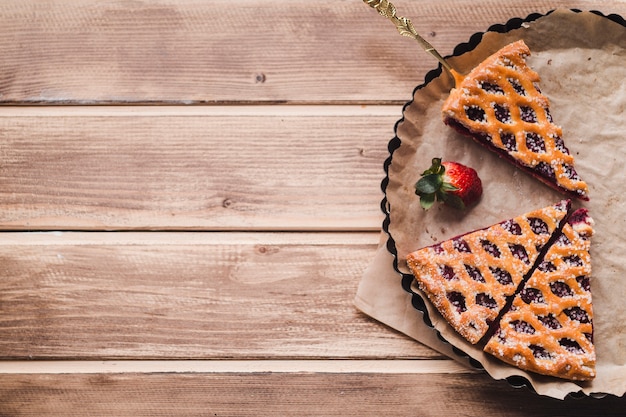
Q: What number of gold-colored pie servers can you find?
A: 1